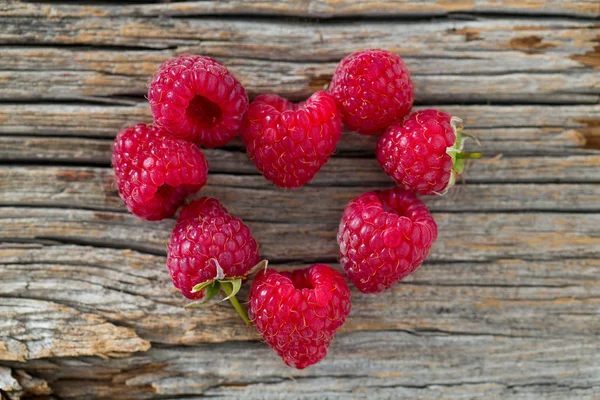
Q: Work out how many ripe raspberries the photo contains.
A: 8